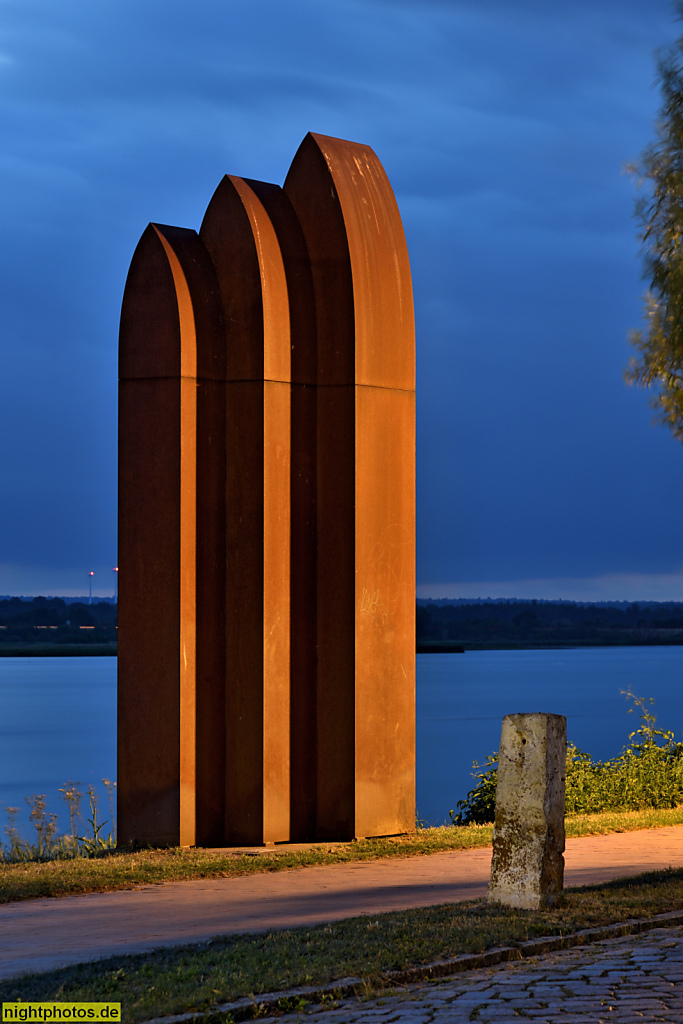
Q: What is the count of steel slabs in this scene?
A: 3